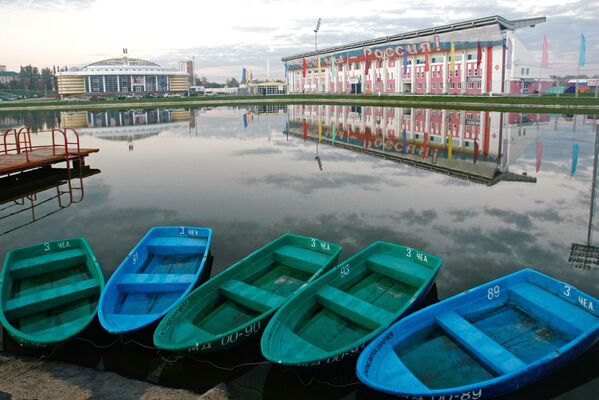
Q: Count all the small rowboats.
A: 5